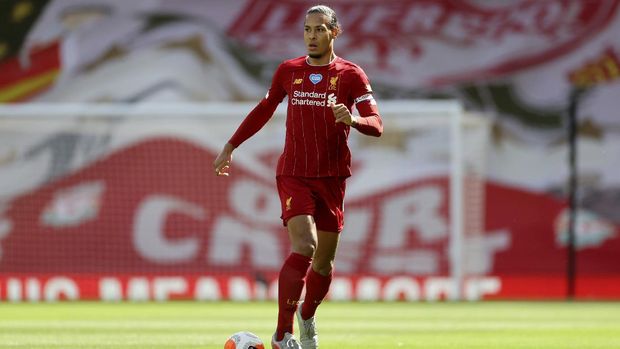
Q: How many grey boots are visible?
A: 2